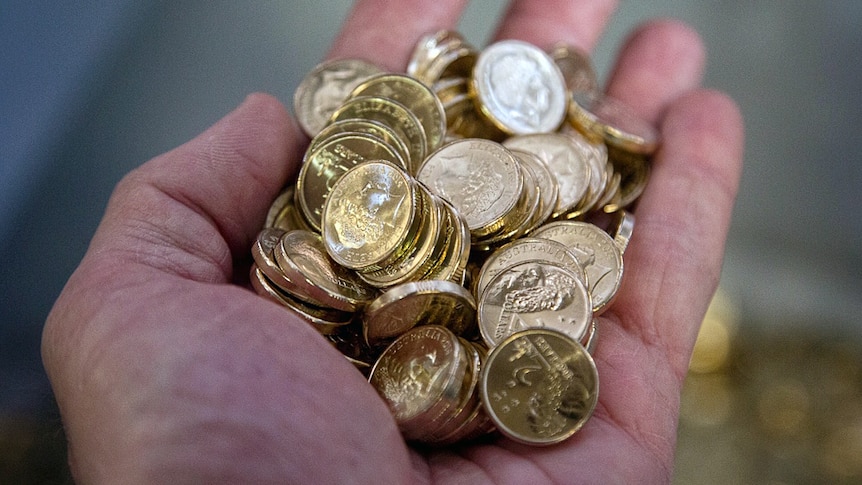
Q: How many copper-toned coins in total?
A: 0